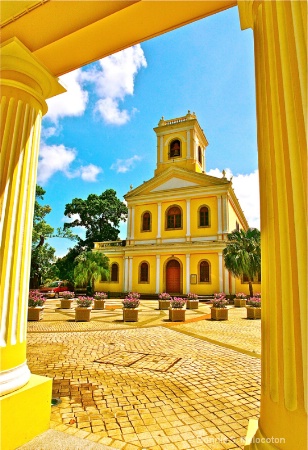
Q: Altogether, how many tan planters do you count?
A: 11